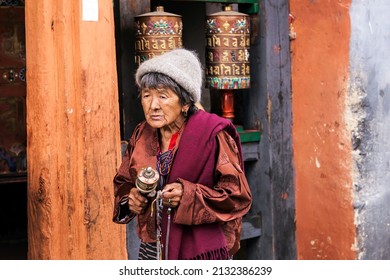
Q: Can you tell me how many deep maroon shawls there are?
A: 1